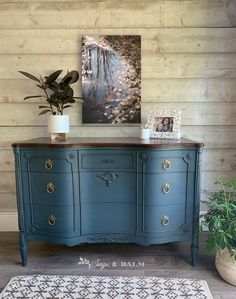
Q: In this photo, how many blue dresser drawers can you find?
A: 9